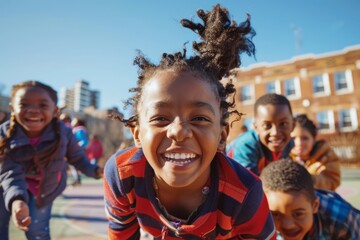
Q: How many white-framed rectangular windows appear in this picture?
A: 7